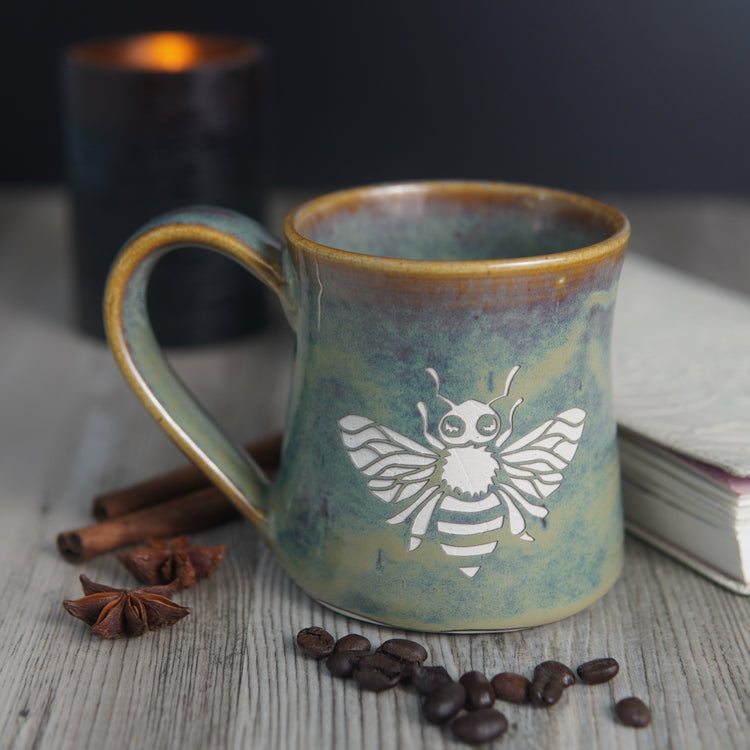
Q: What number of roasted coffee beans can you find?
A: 14